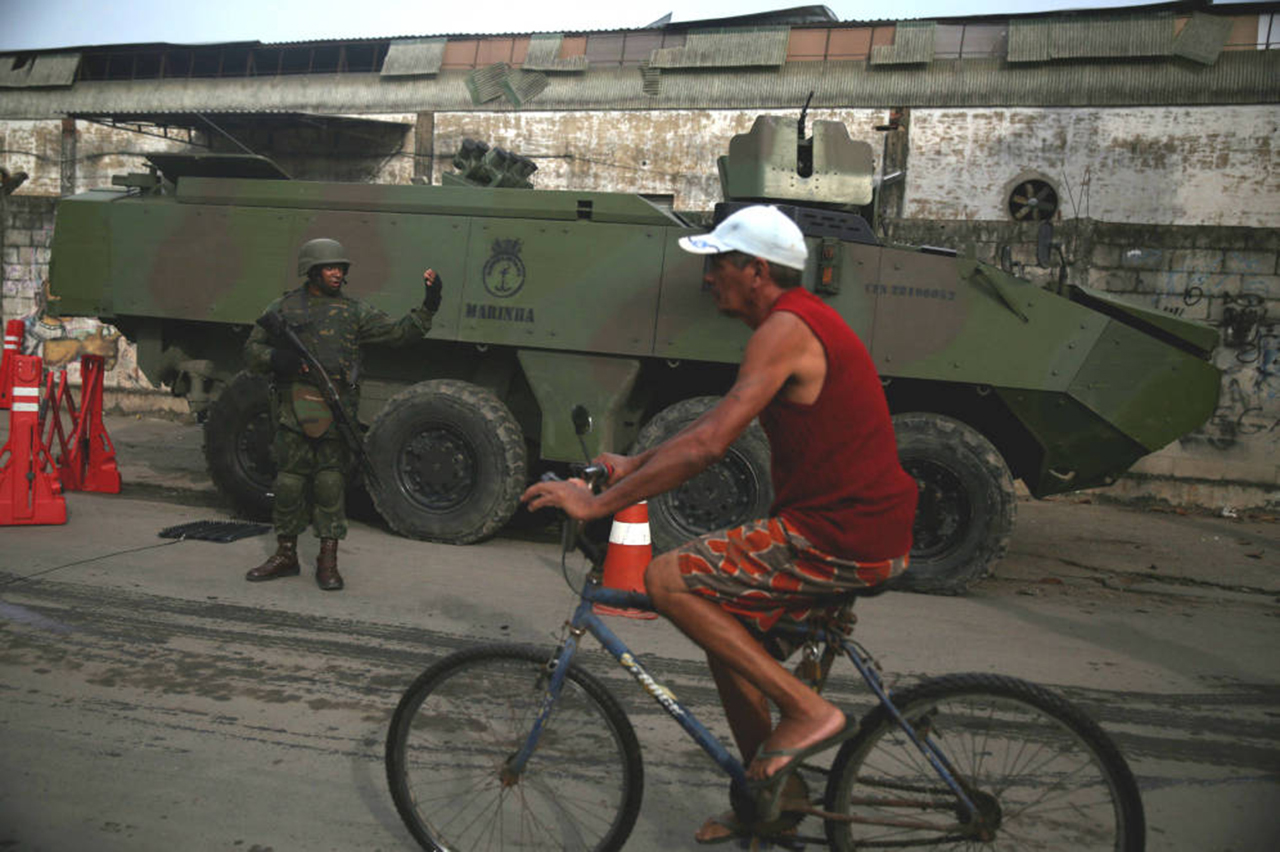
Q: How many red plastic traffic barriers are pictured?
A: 3